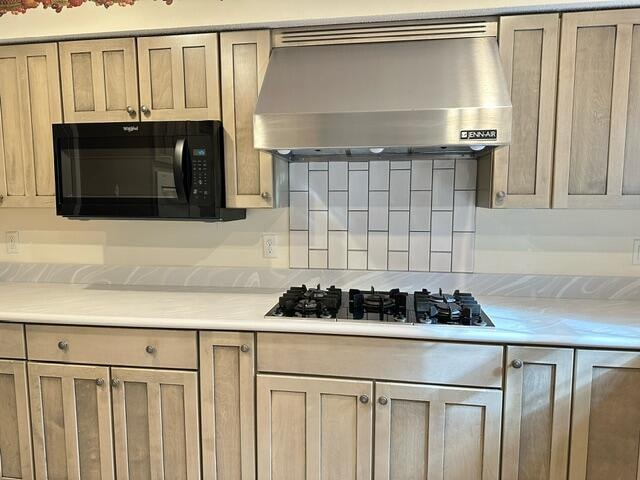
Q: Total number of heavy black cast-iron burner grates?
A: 3